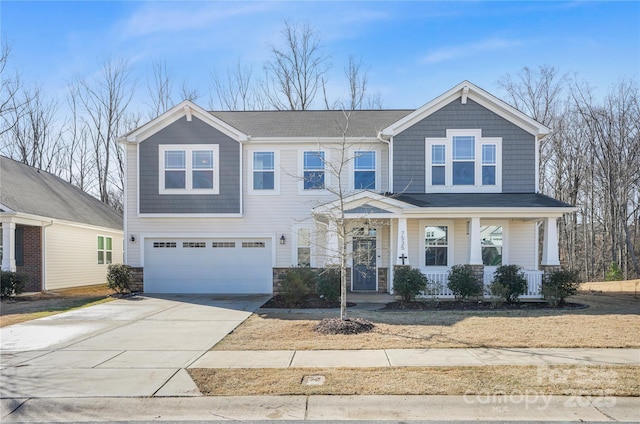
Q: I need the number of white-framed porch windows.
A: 2